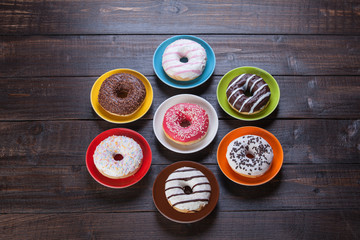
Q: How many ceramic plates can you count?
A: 7